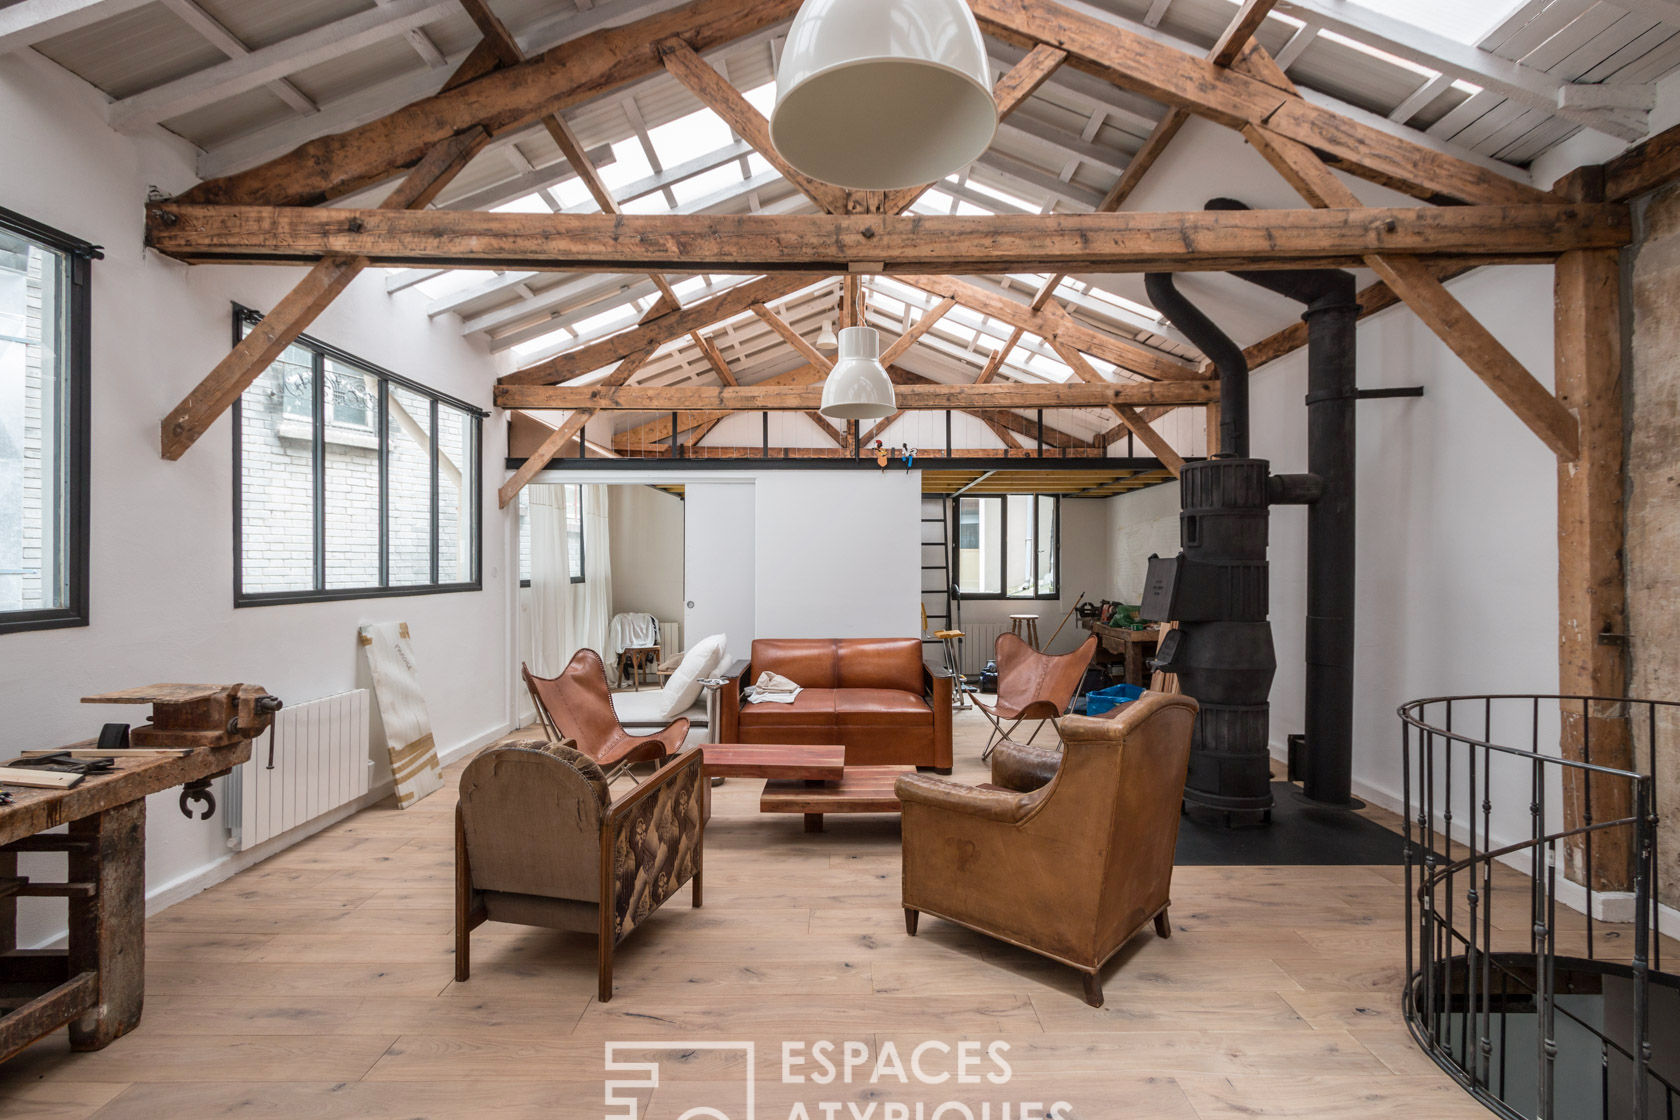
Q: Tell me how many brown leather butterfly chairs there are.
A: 2